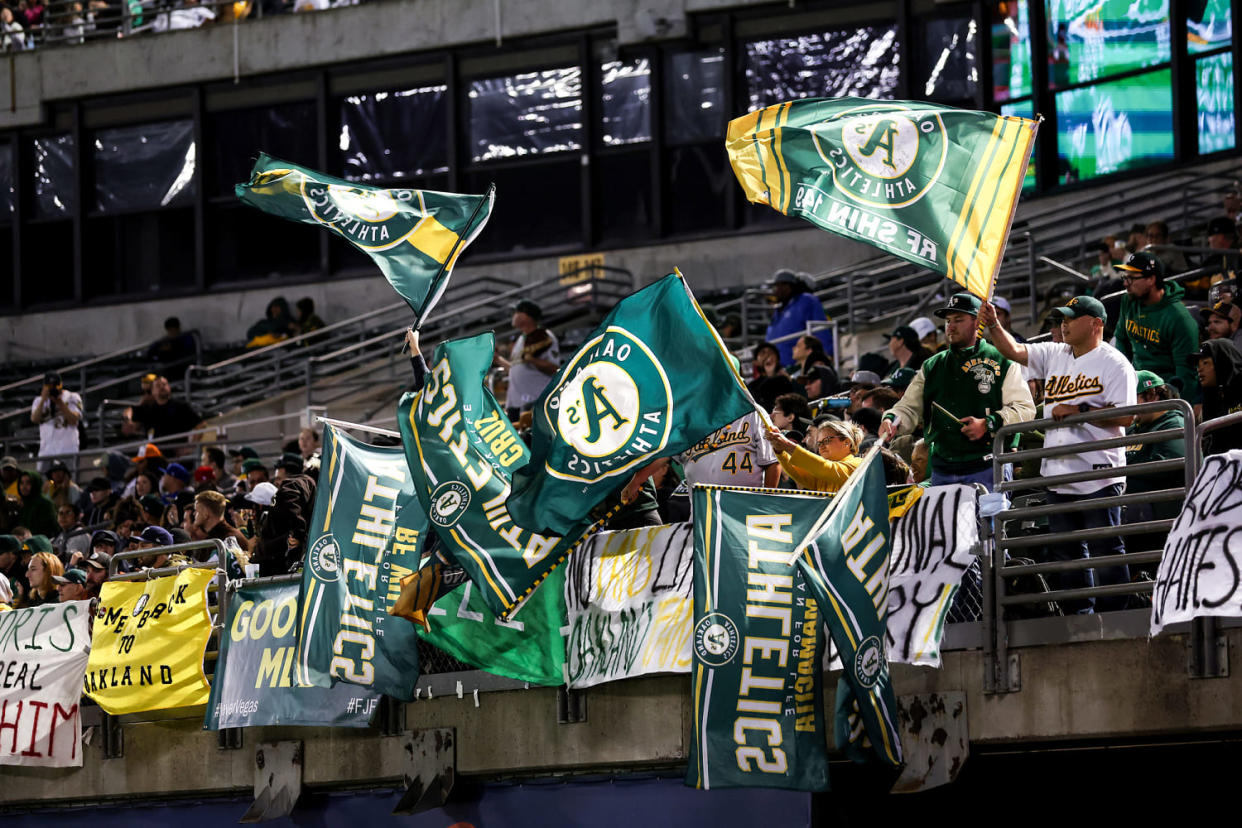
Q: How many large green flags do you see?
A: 7